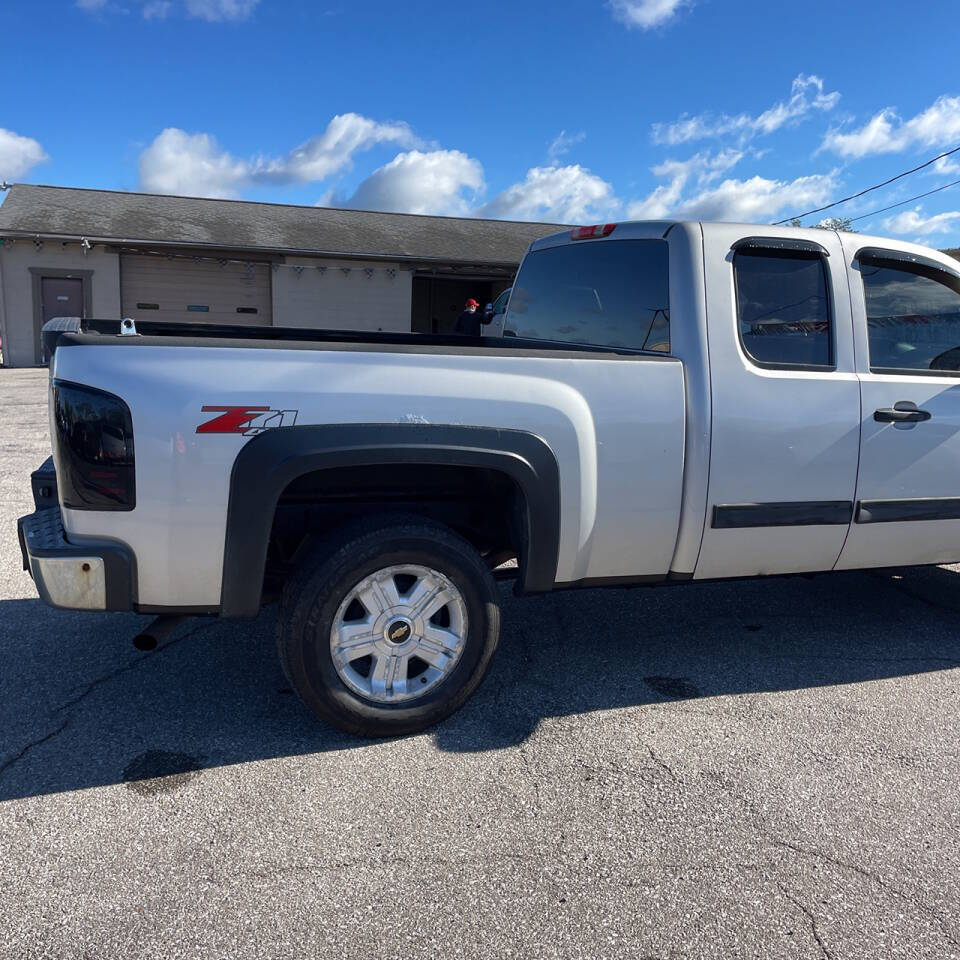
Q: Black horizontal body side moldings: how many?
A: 2